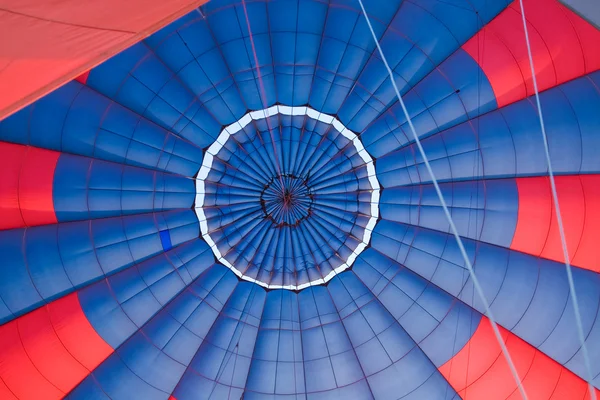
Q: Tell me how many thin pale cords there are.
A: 2